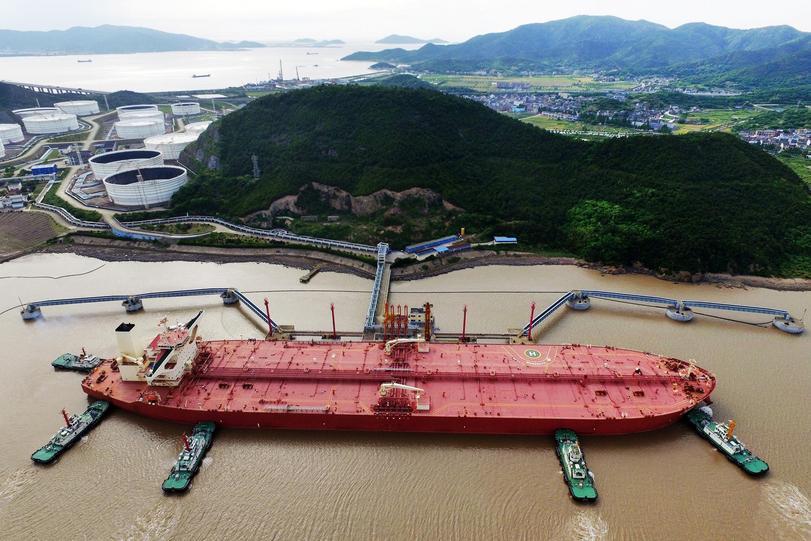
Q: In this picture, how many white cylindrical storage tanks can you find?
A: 13